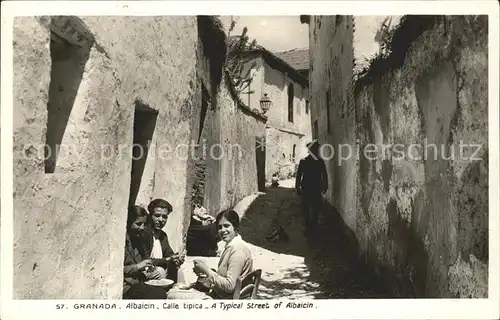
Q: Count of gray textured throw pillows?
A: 0